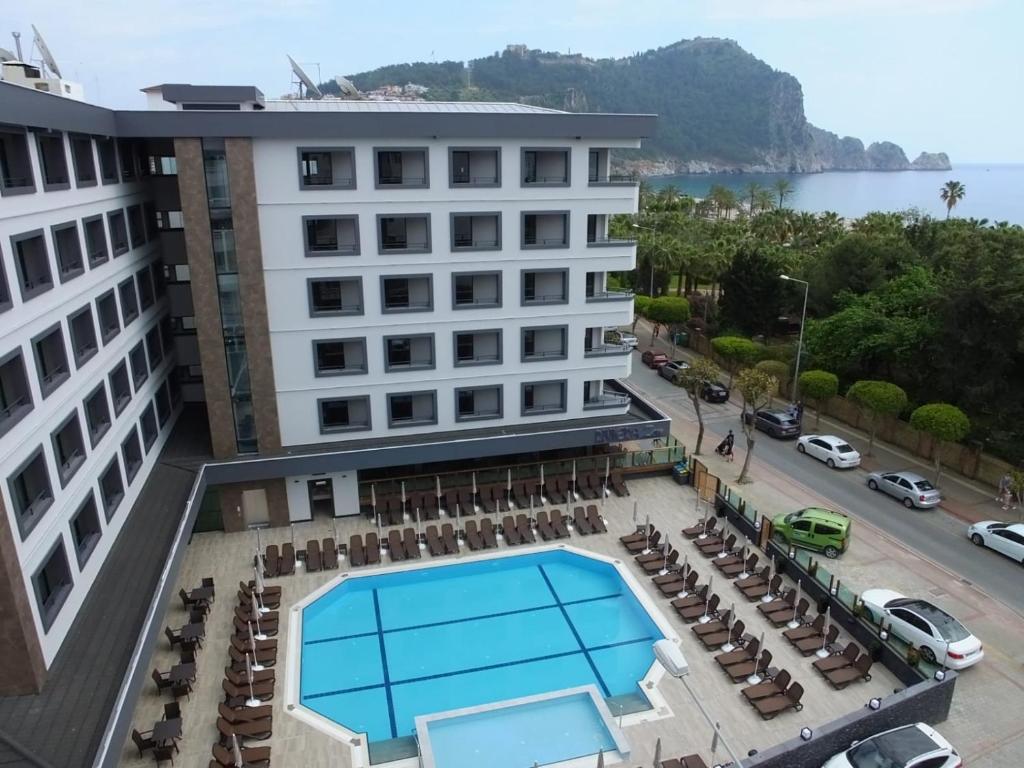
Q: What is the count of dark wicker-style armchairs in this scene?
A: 12